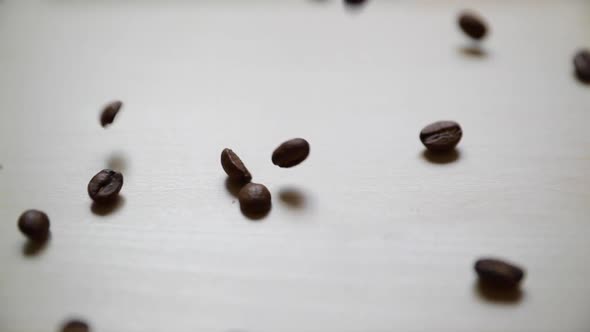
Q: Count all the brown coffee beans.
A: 12